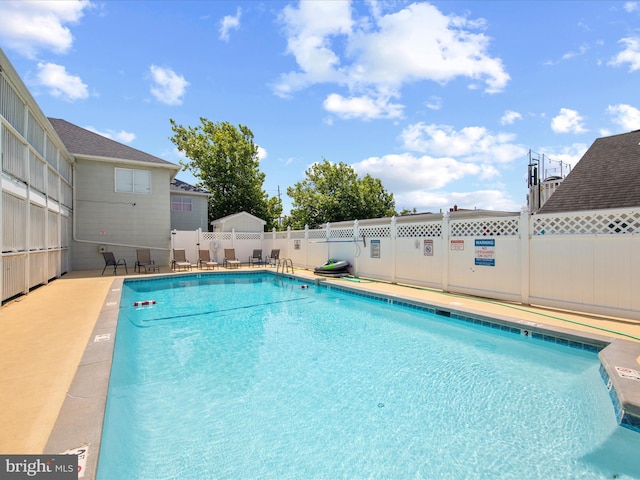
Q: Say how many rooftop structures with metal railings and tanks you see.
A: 1